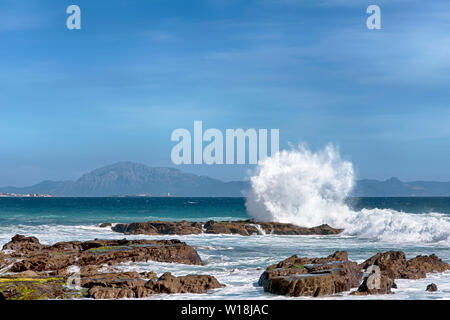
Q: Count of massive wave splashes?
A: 1